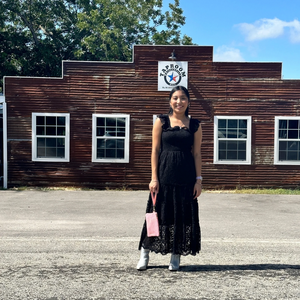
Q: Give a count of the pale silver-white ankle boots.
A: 2